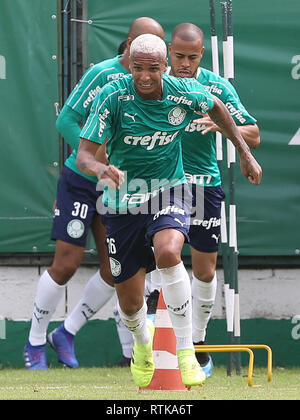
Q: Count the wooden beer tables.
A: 0